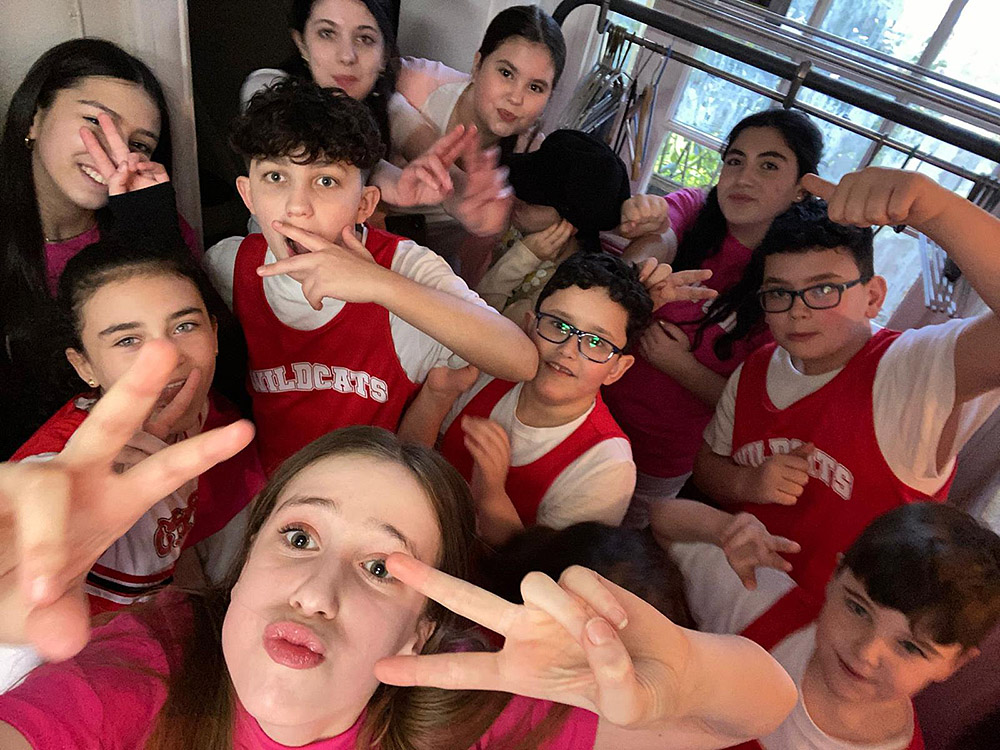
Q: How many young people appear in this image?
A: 12